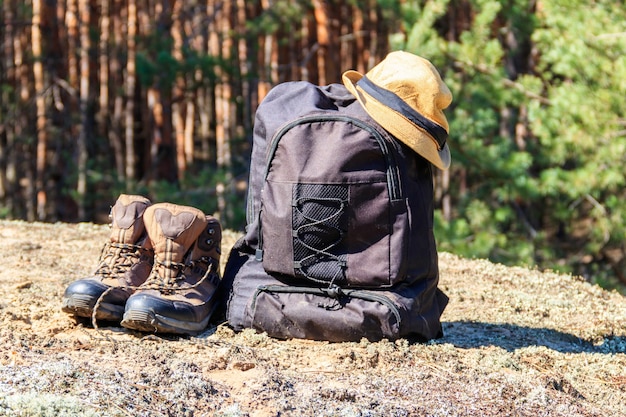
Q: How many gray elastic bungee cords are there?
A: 1